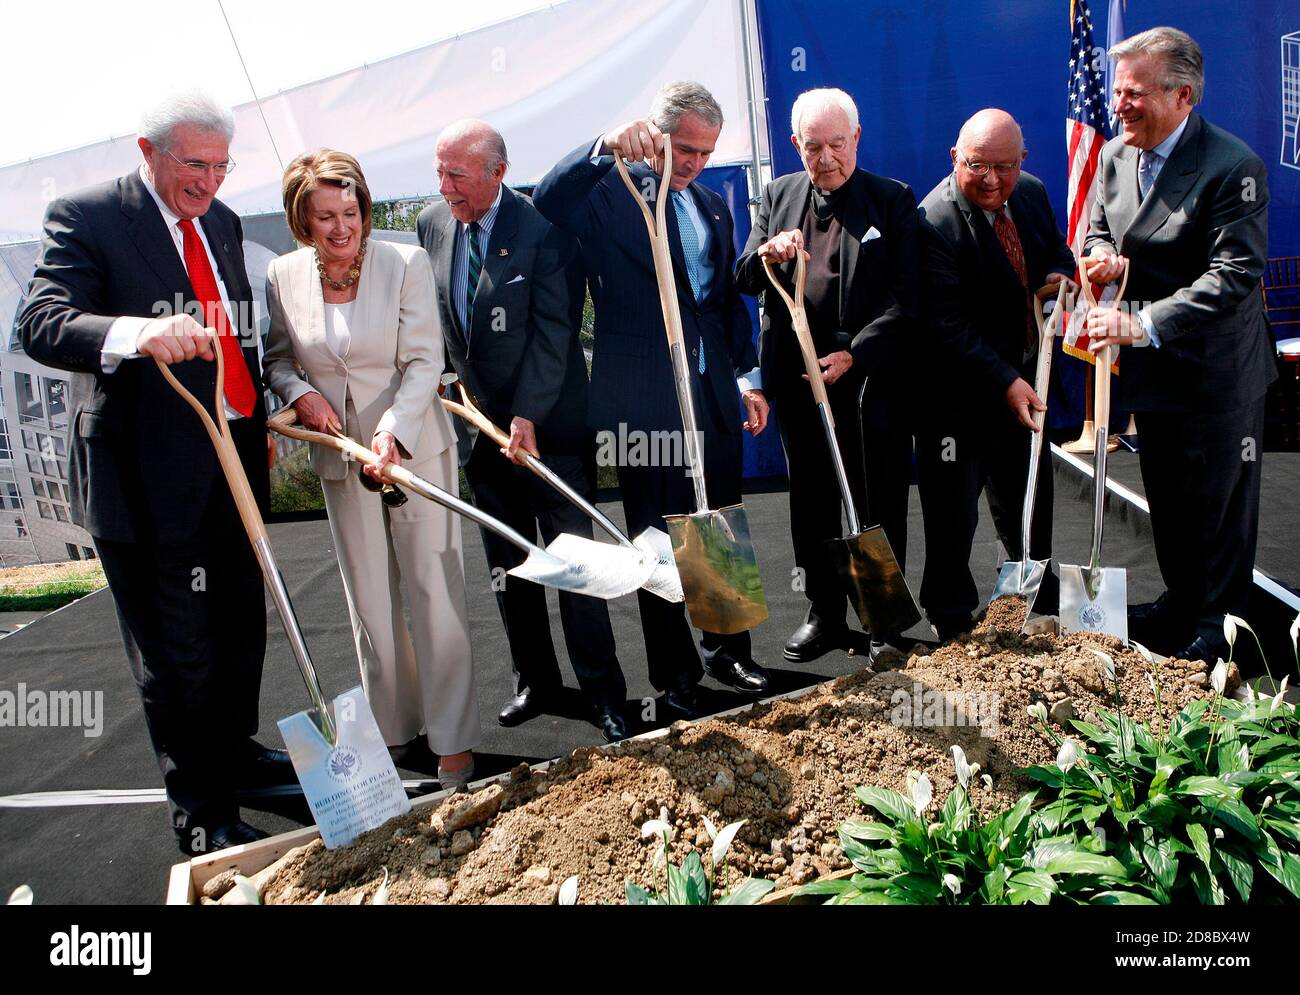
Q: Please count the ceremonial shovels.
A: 7